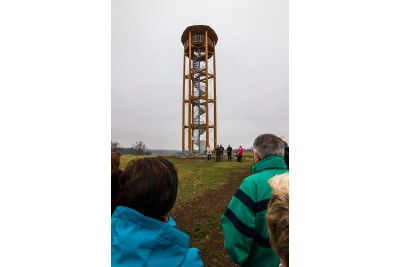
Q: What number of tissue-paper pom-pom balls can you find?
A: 0